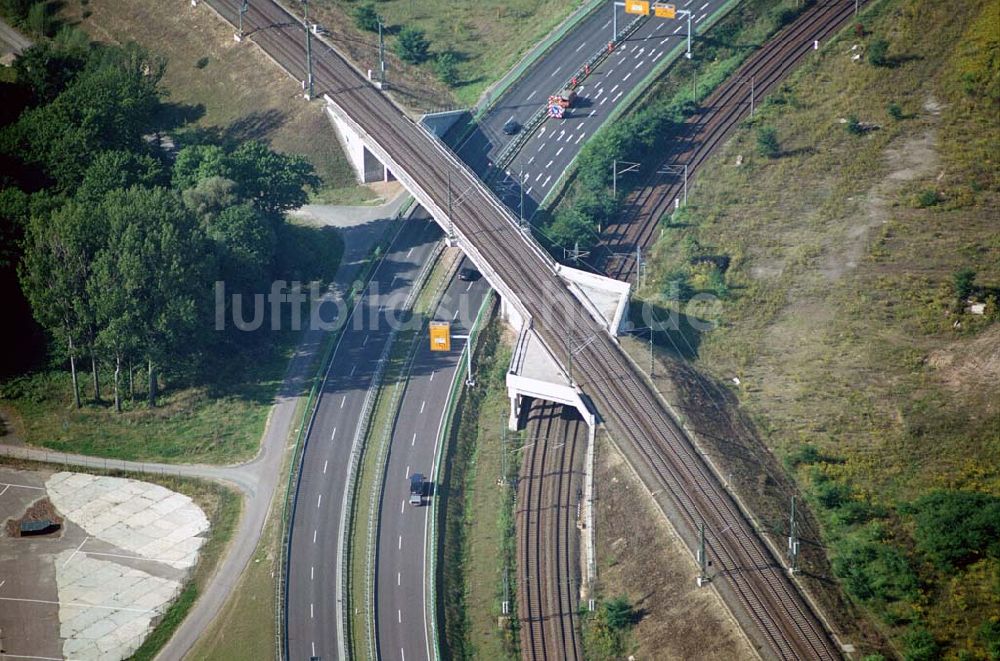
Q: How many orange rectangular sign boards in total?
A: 3